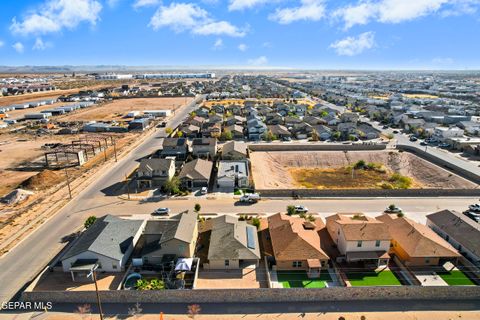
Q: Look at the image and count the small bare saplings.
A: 3